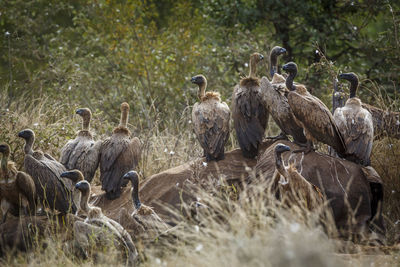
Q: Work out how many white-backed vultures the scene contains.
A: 13